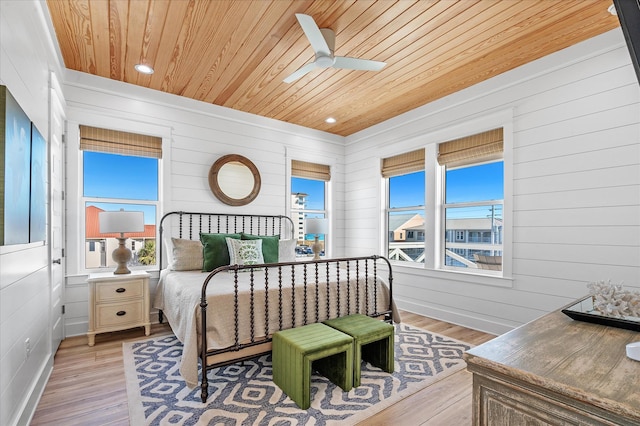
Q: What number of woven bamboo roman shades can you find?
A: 4